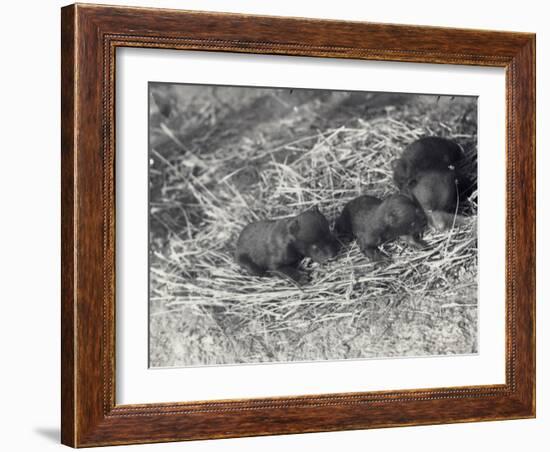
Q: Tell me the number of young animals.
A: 4